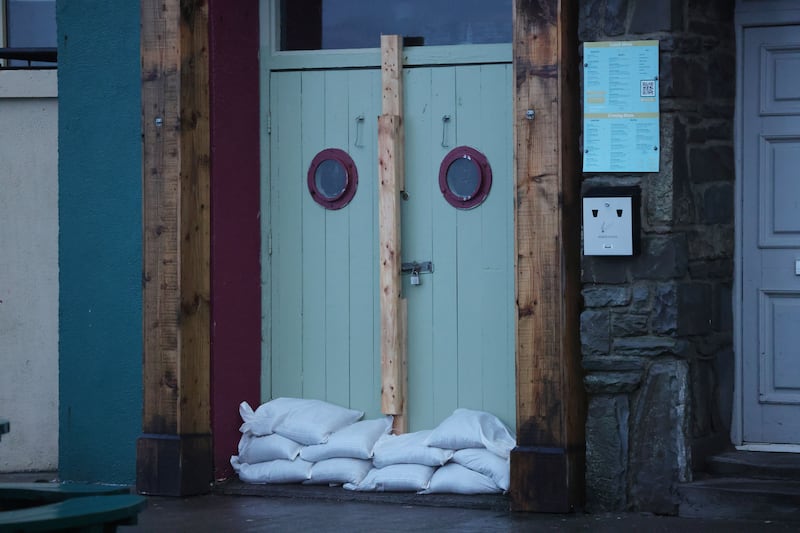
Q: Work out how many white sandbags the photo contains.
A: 10